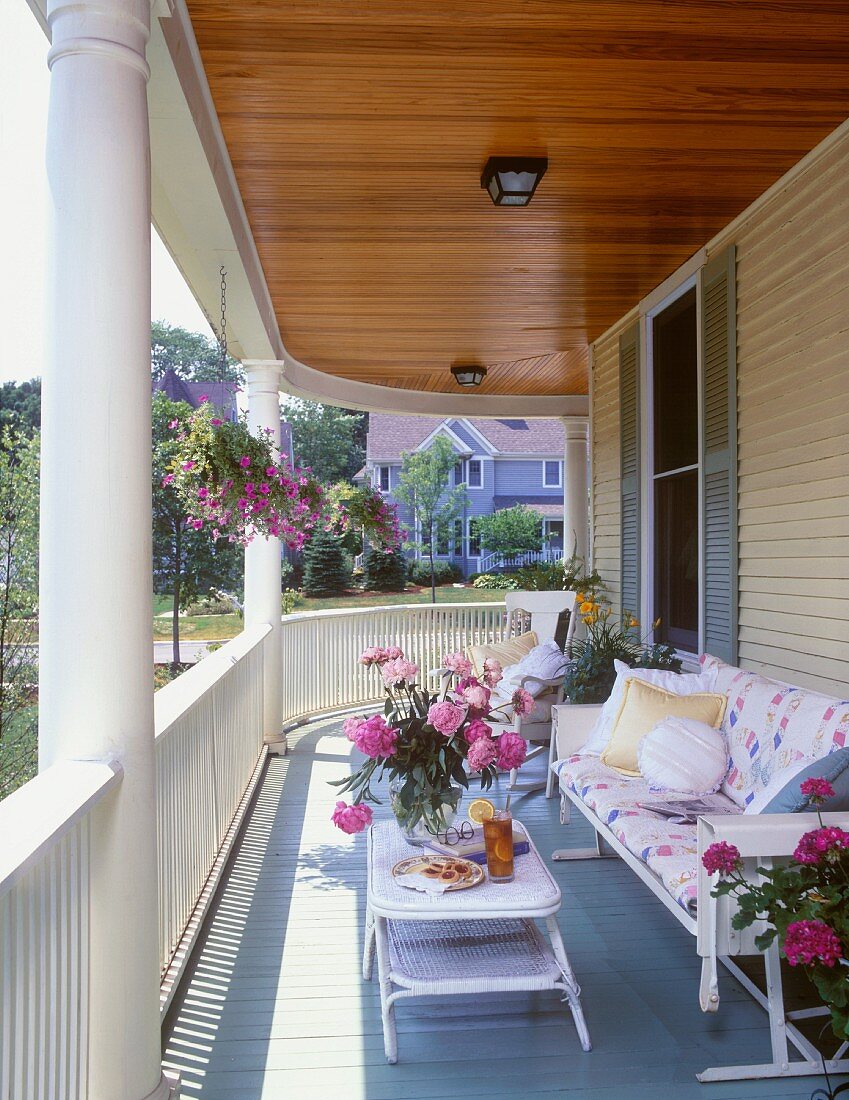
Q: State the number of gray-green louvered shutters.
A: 2